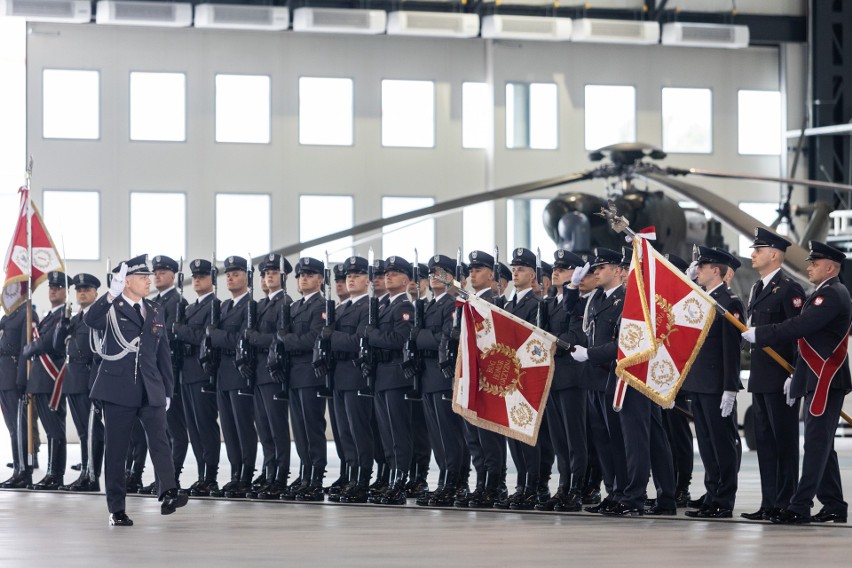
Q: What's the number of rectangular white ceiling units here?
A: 8